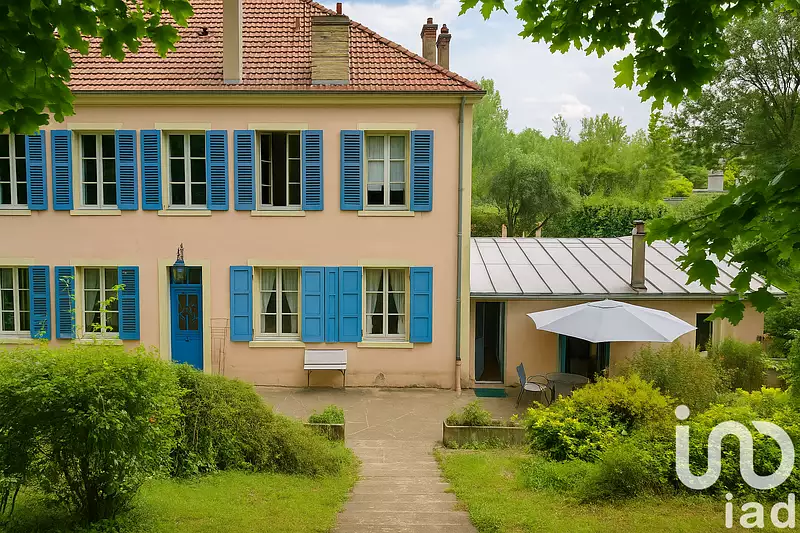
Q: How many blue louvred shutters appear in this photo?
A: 12